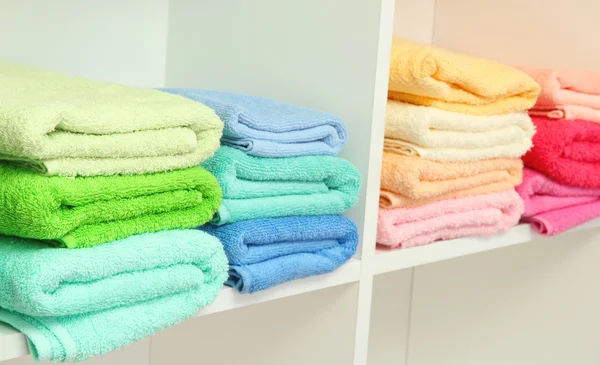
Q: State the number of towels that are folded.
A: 13